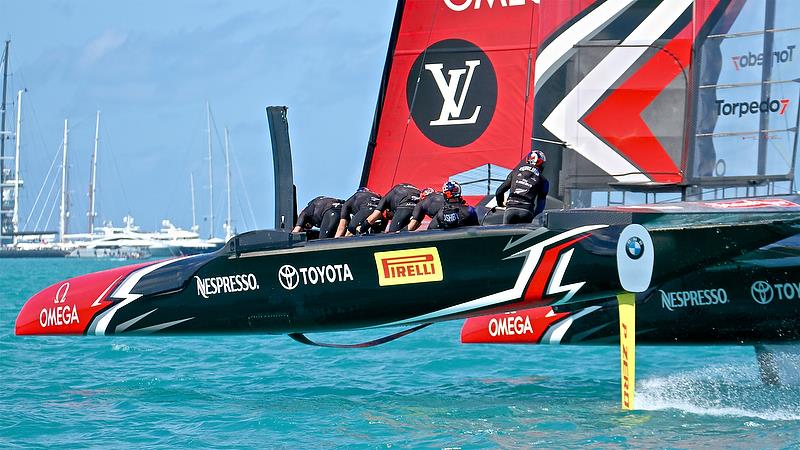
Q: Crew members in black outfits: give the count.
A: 6